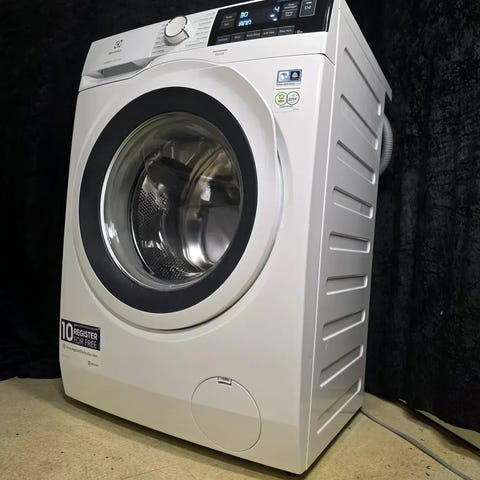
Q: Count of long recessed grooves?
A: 9